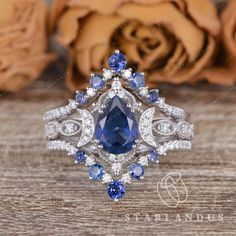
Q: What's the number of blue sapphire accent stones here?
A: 10